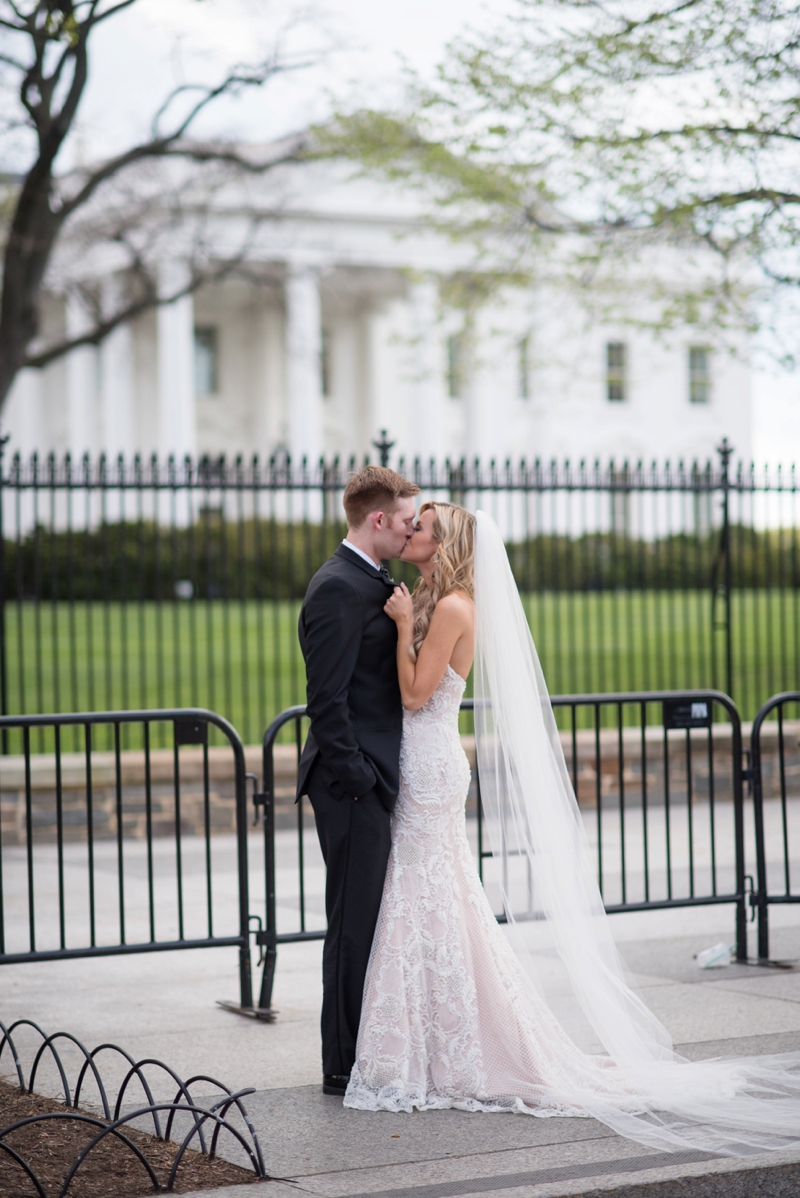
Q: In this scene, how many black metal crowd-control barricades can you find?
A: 3